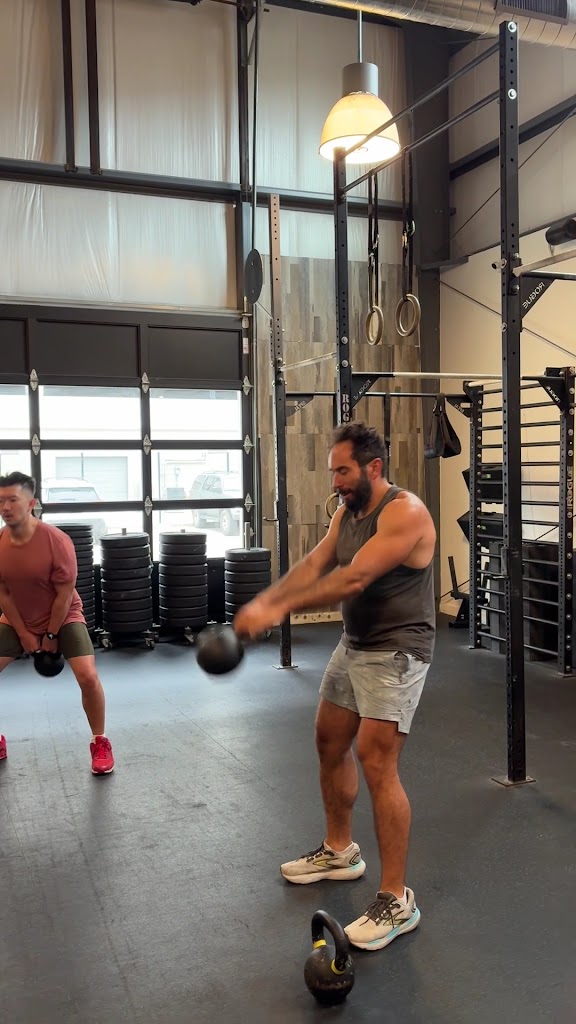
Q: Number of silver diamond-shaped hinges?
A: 9